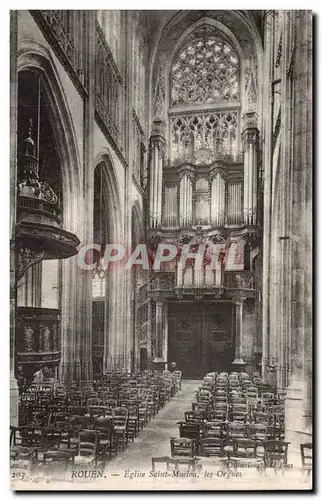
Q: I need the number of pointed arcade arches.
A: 3